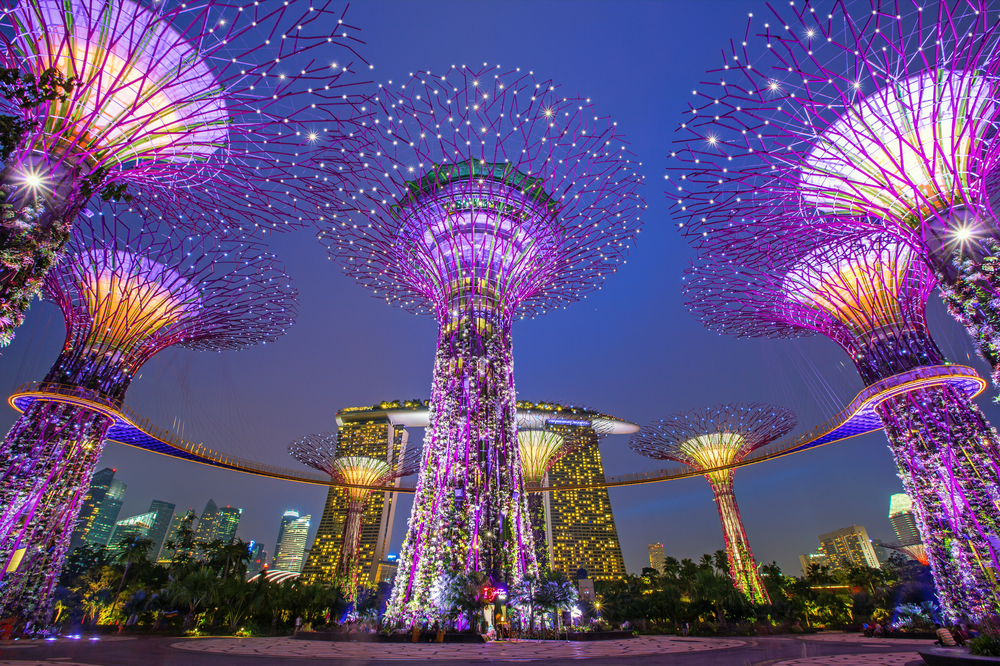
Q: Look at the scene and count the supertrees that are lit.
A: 8